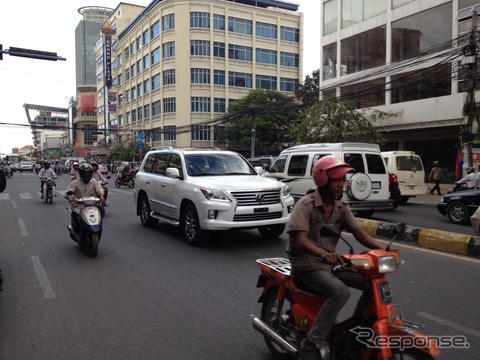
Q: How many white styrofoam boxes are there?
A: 0